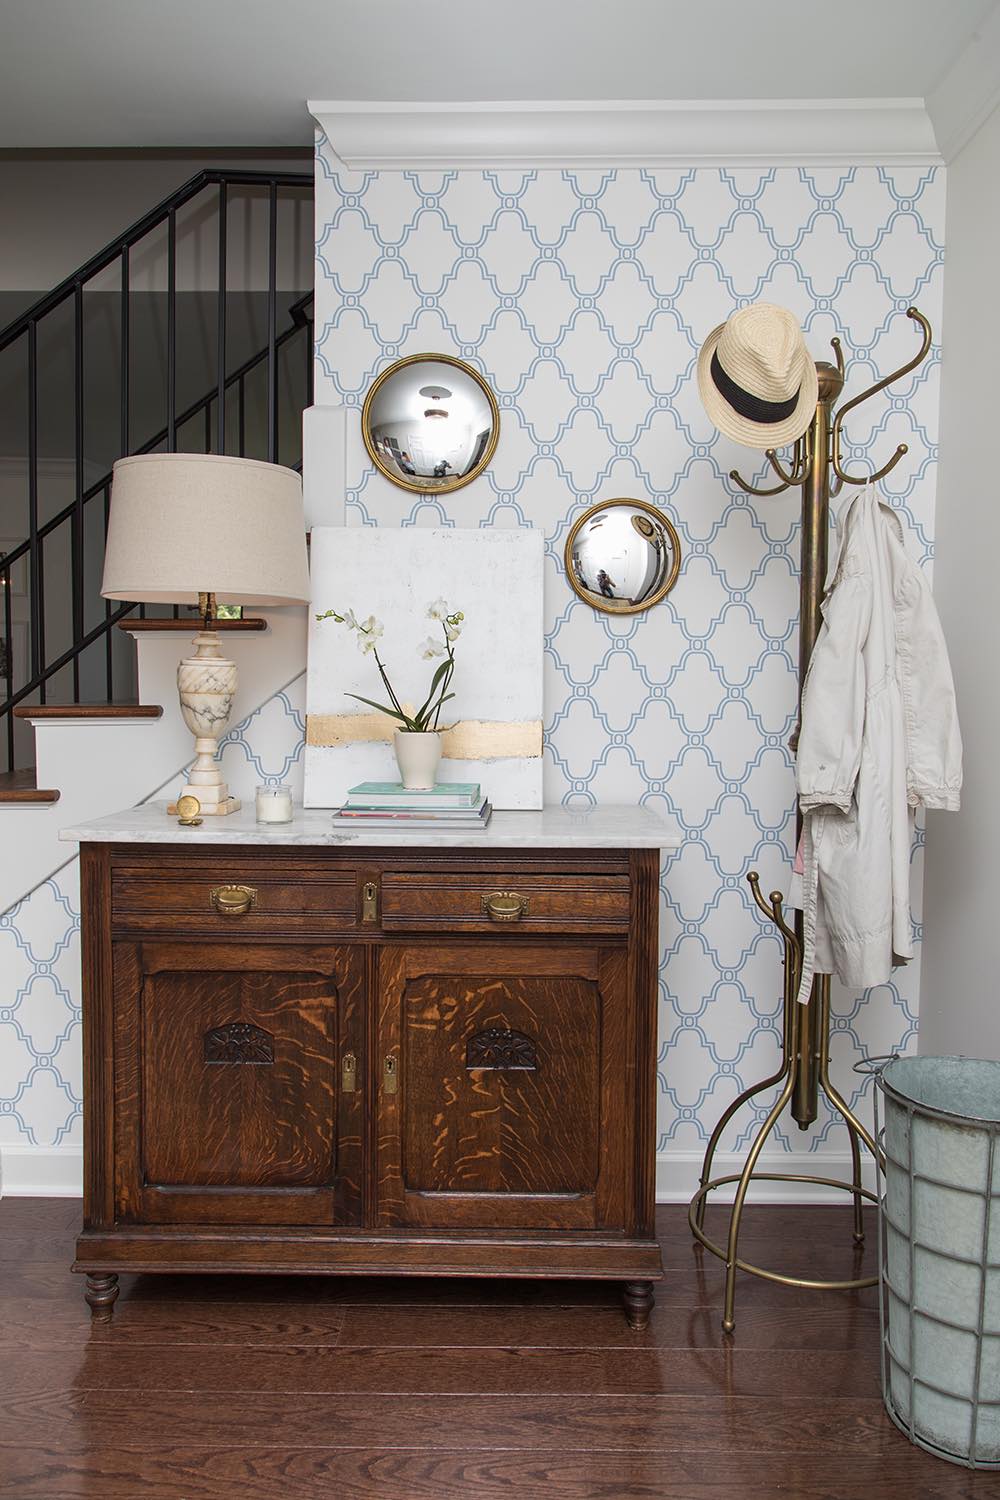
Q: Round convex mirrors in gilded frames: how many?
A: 2